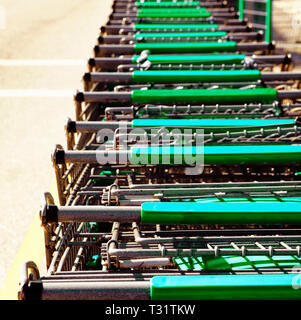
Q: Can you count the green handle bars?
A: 13